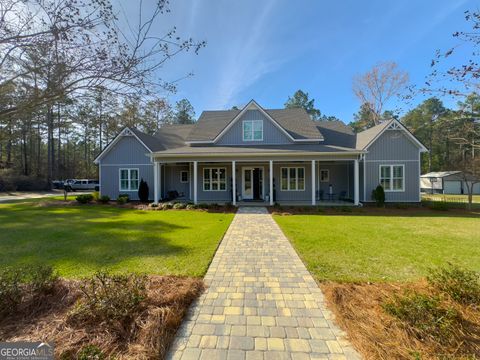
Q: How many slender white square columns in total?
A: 6